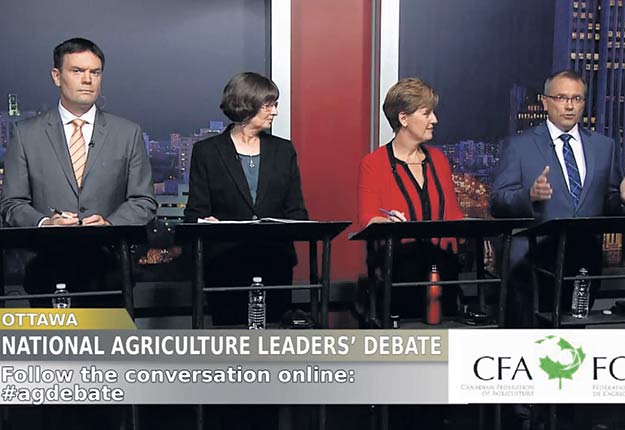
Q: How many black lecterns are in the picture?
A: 4